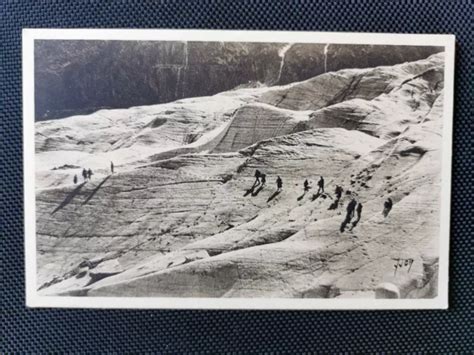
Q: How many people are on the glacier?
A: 13